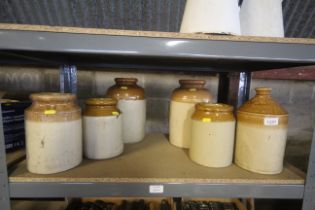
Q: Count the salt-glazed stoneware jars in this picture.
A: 6